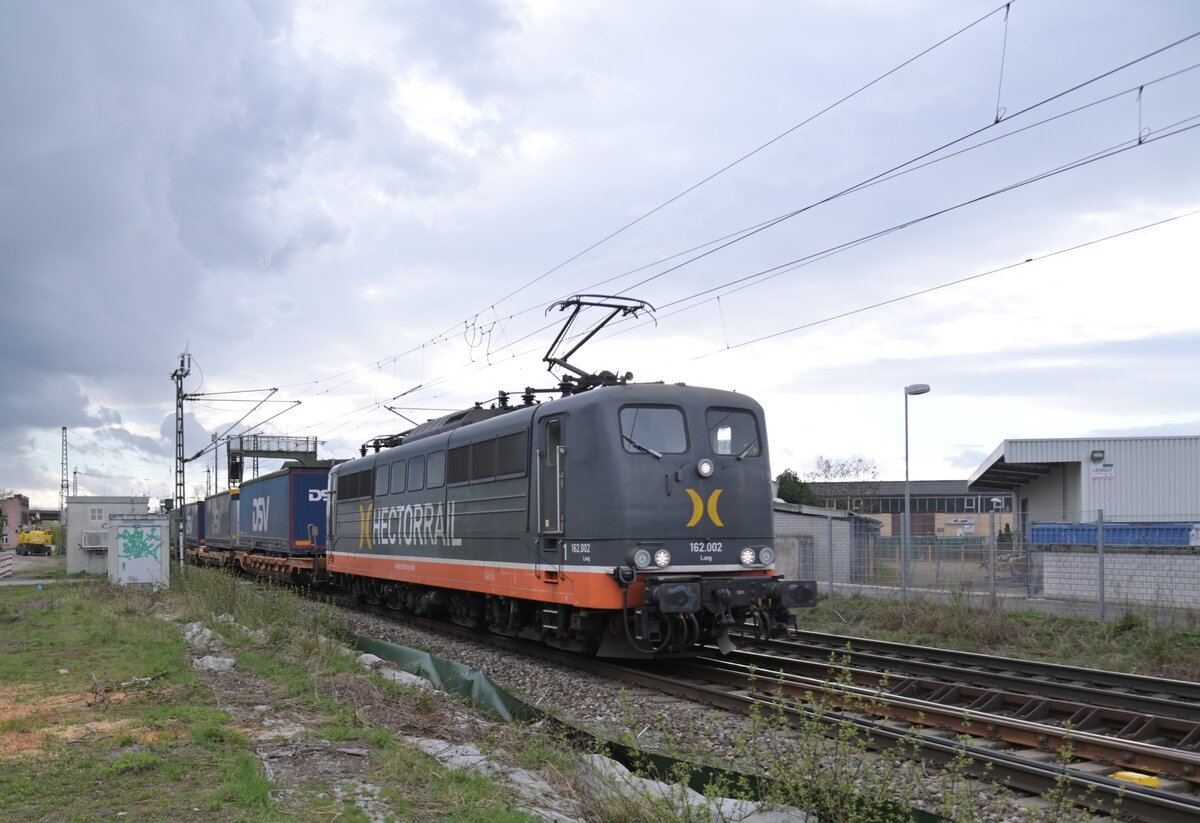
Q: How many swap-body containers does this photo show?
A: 3